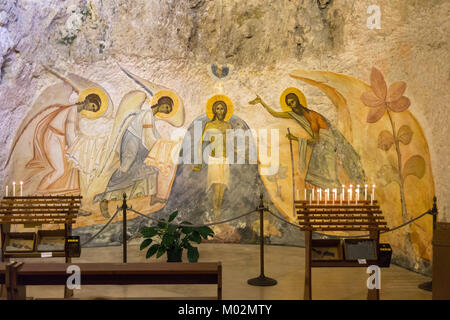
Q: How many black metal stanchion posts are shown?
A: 3